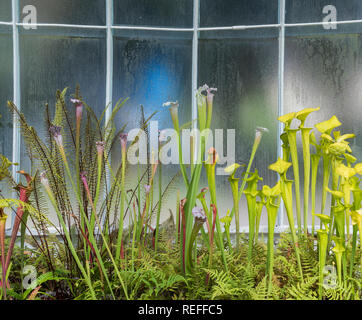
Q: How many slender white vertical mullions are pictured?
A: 4